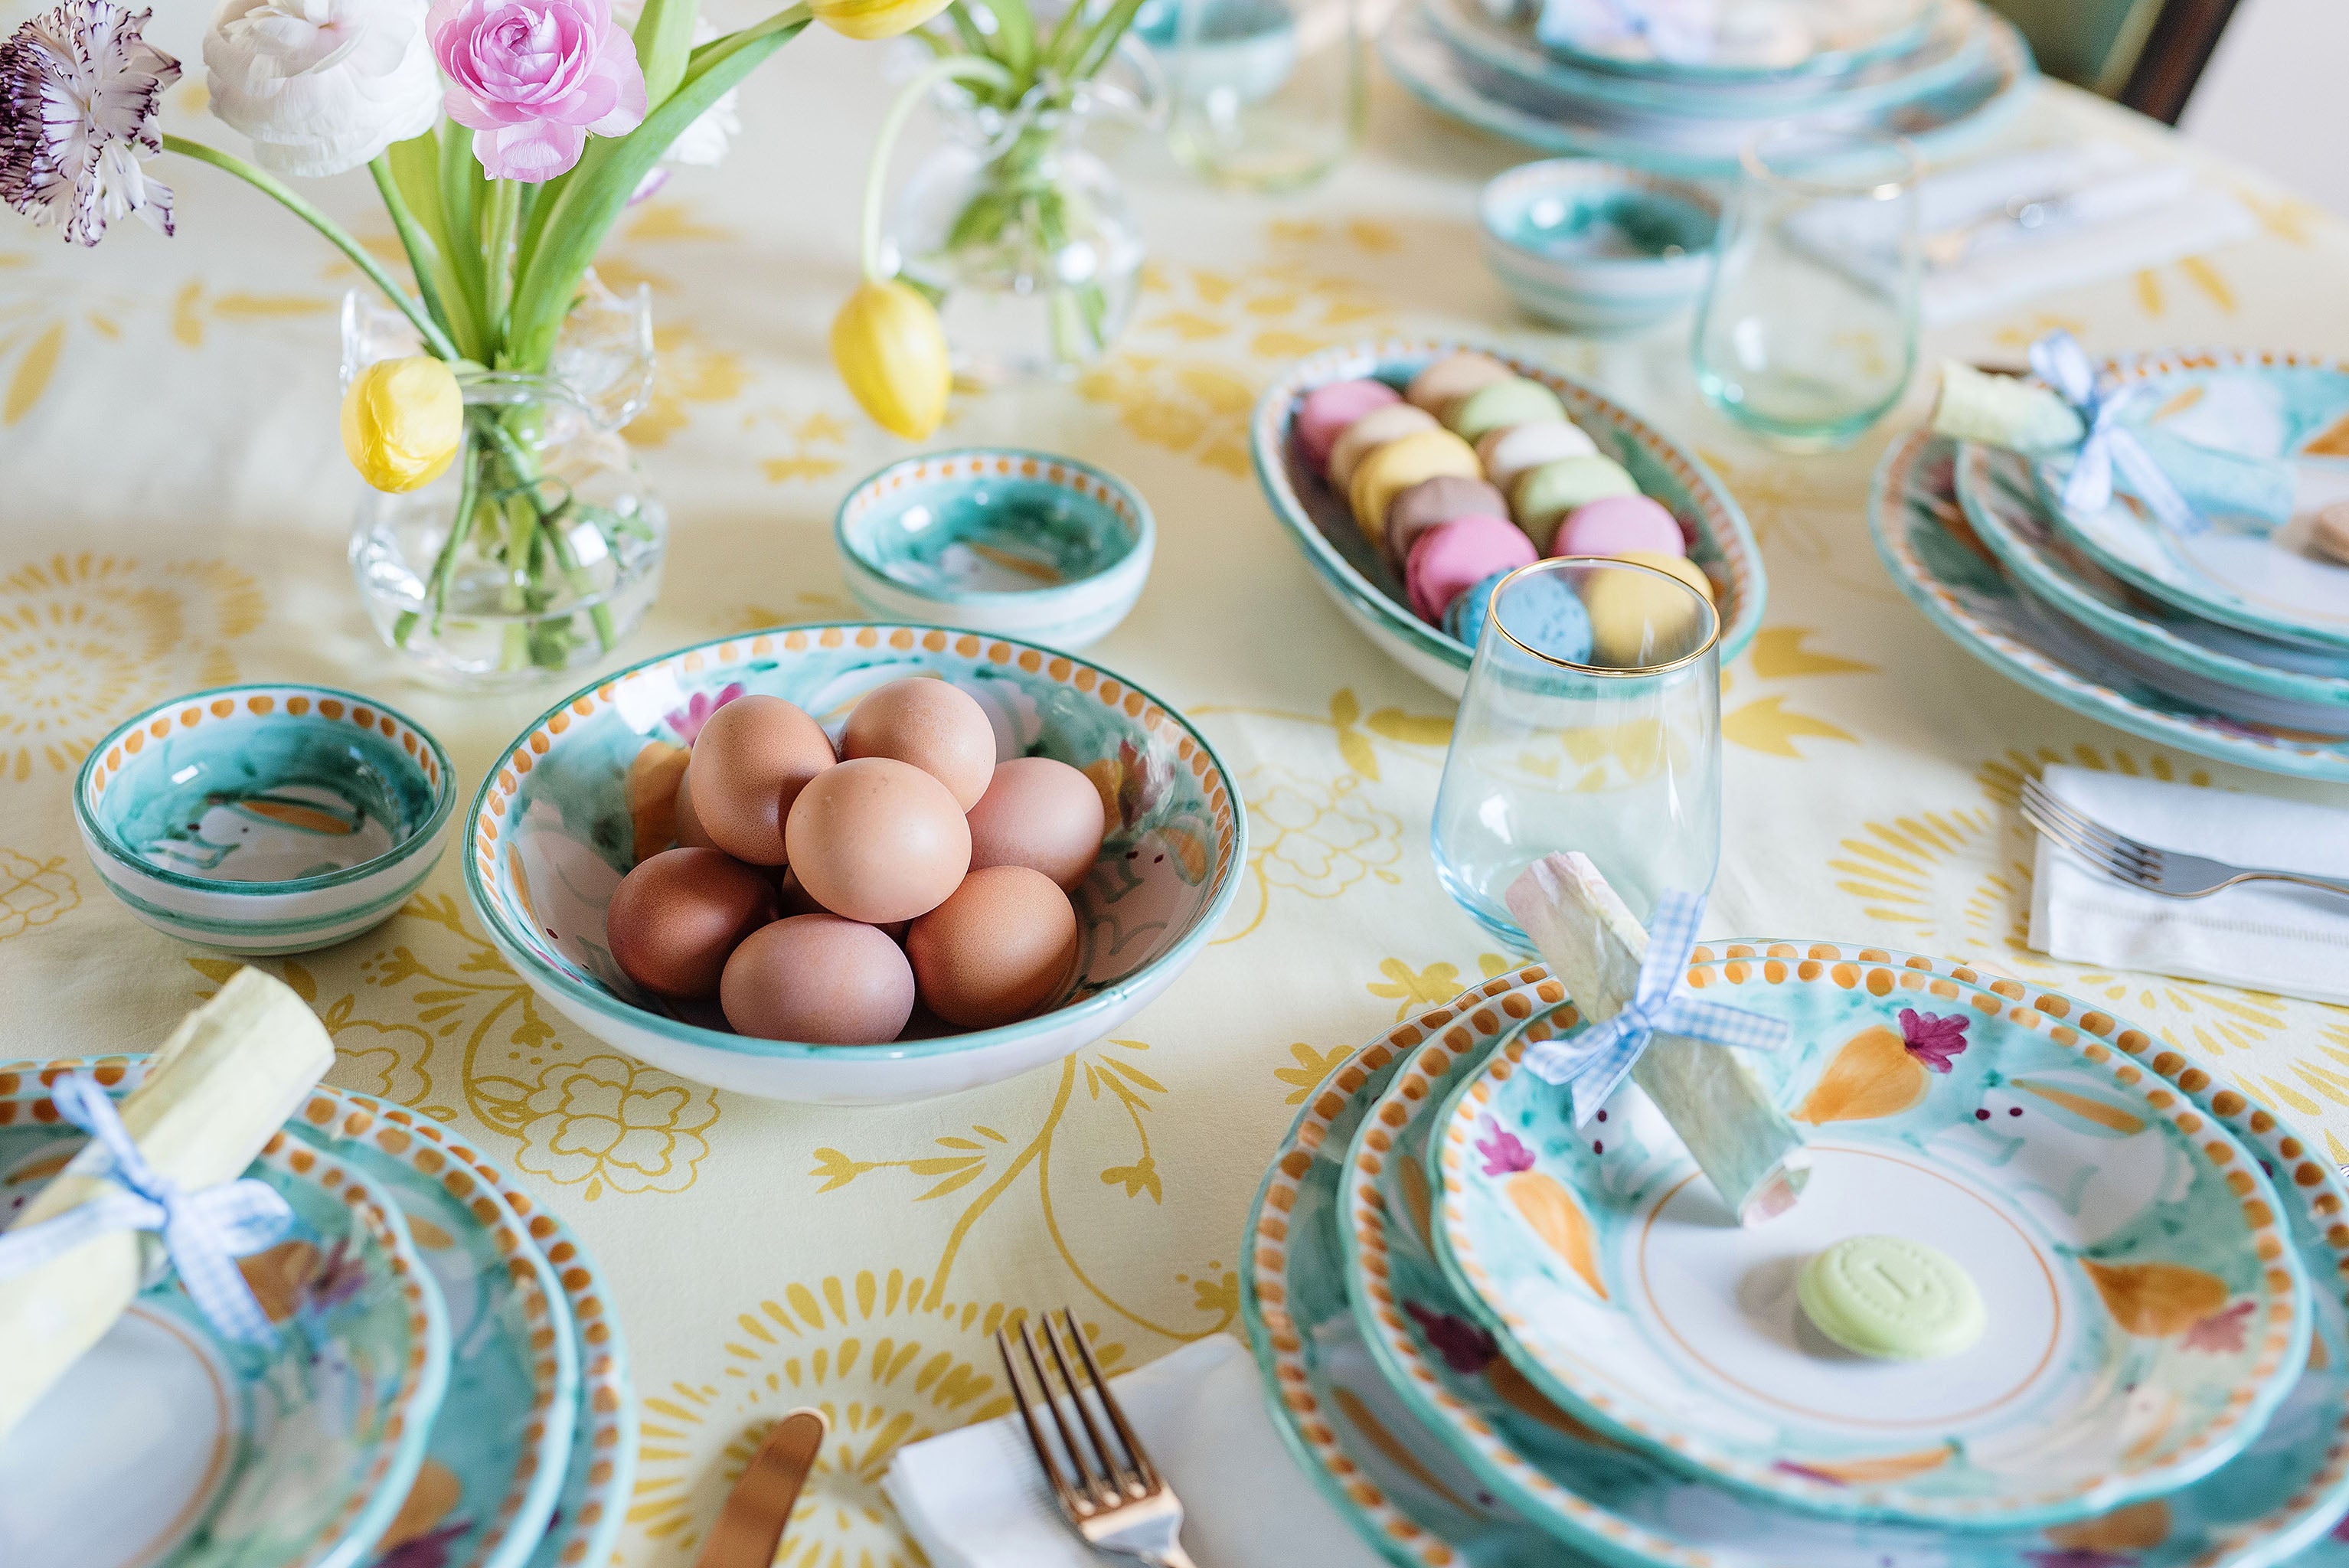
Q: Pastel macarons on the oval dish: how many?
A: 12